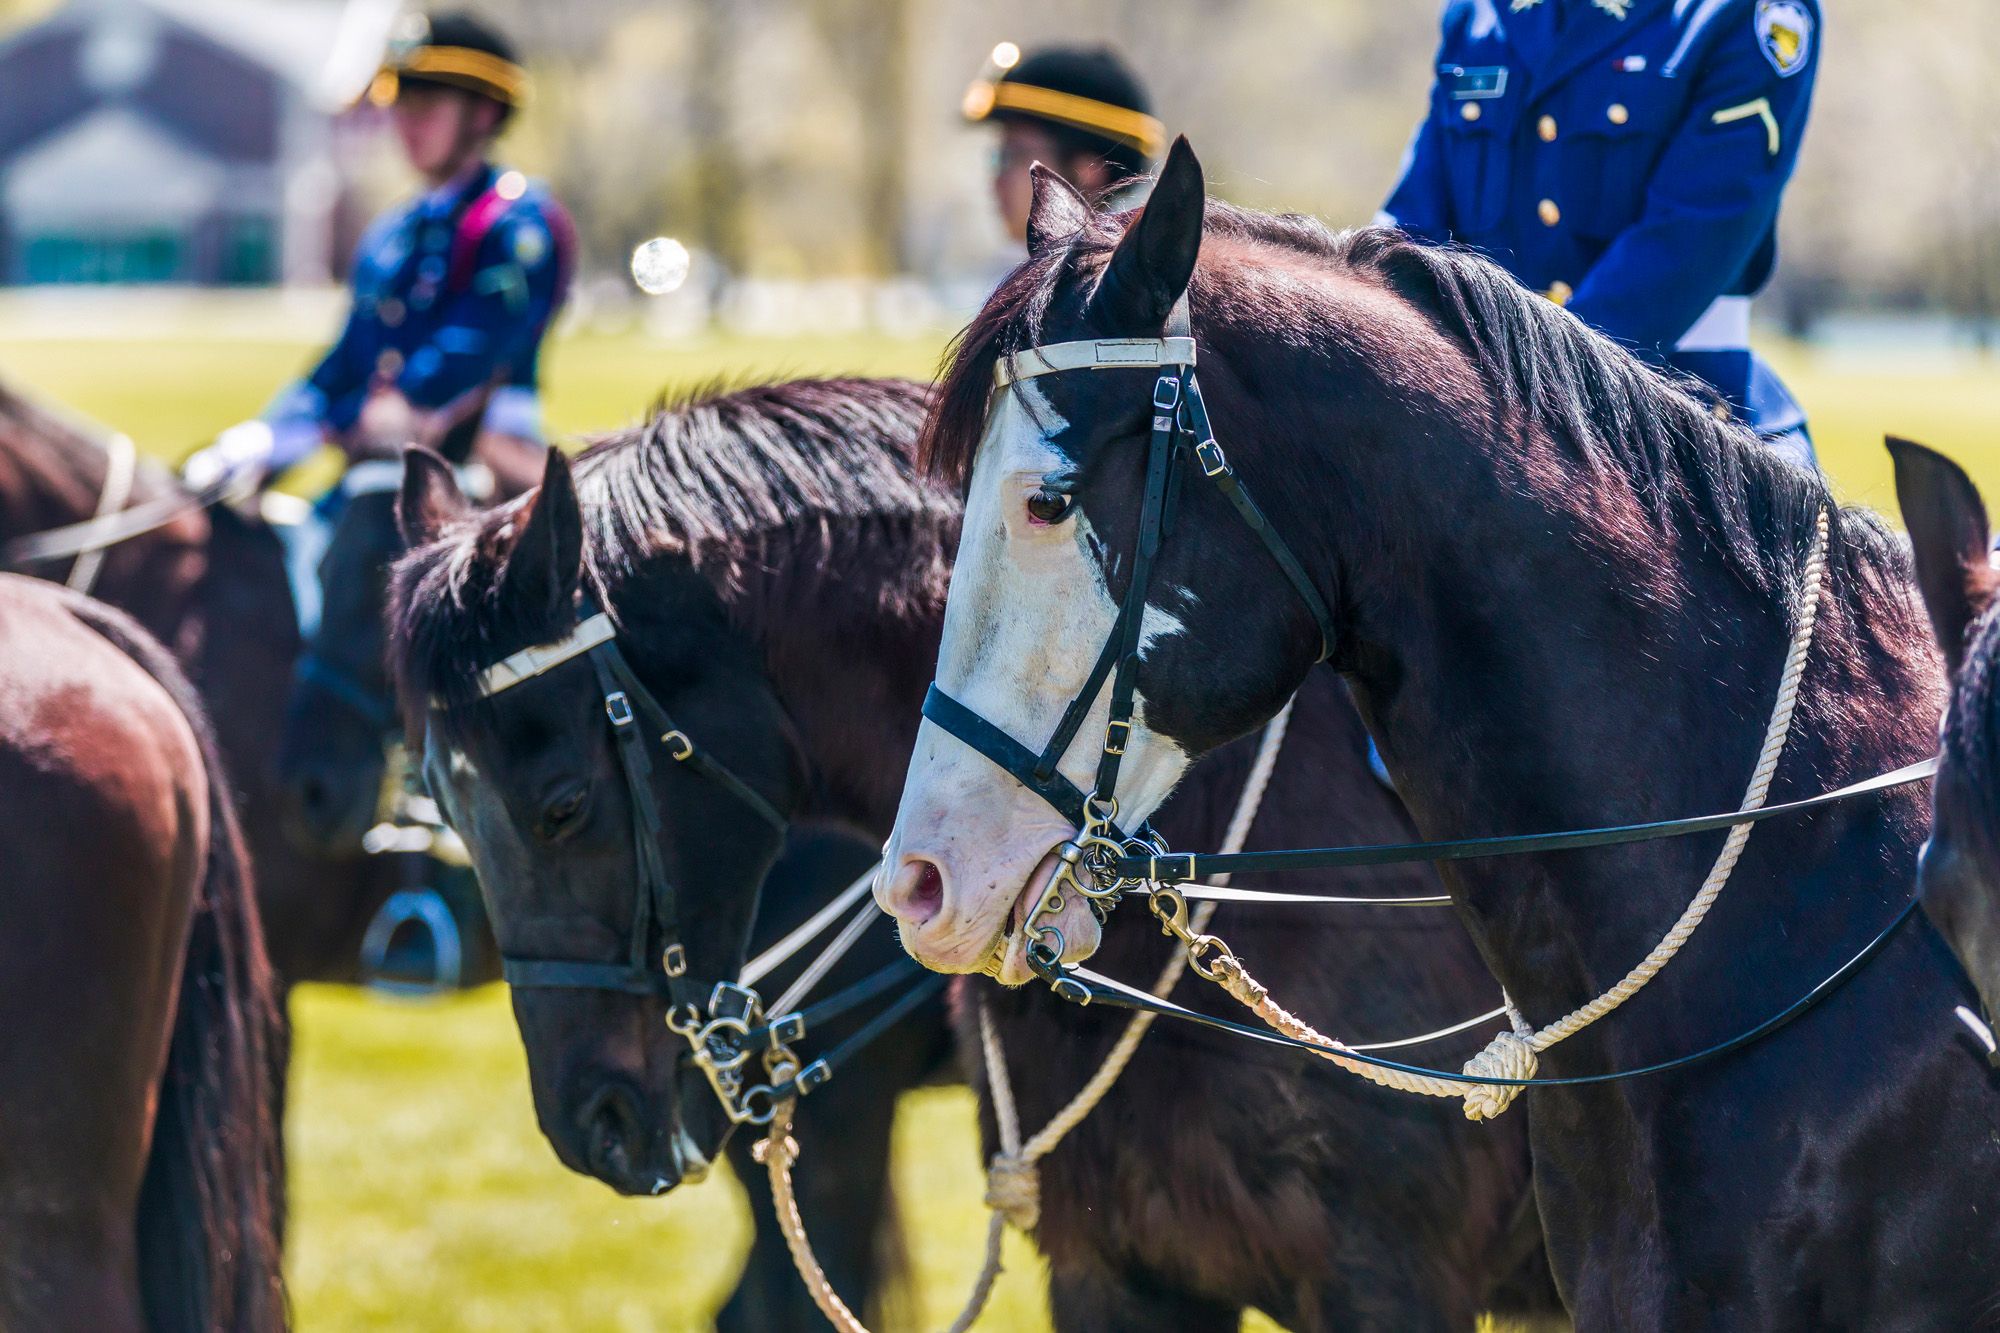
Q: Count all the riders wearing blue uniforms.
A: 2